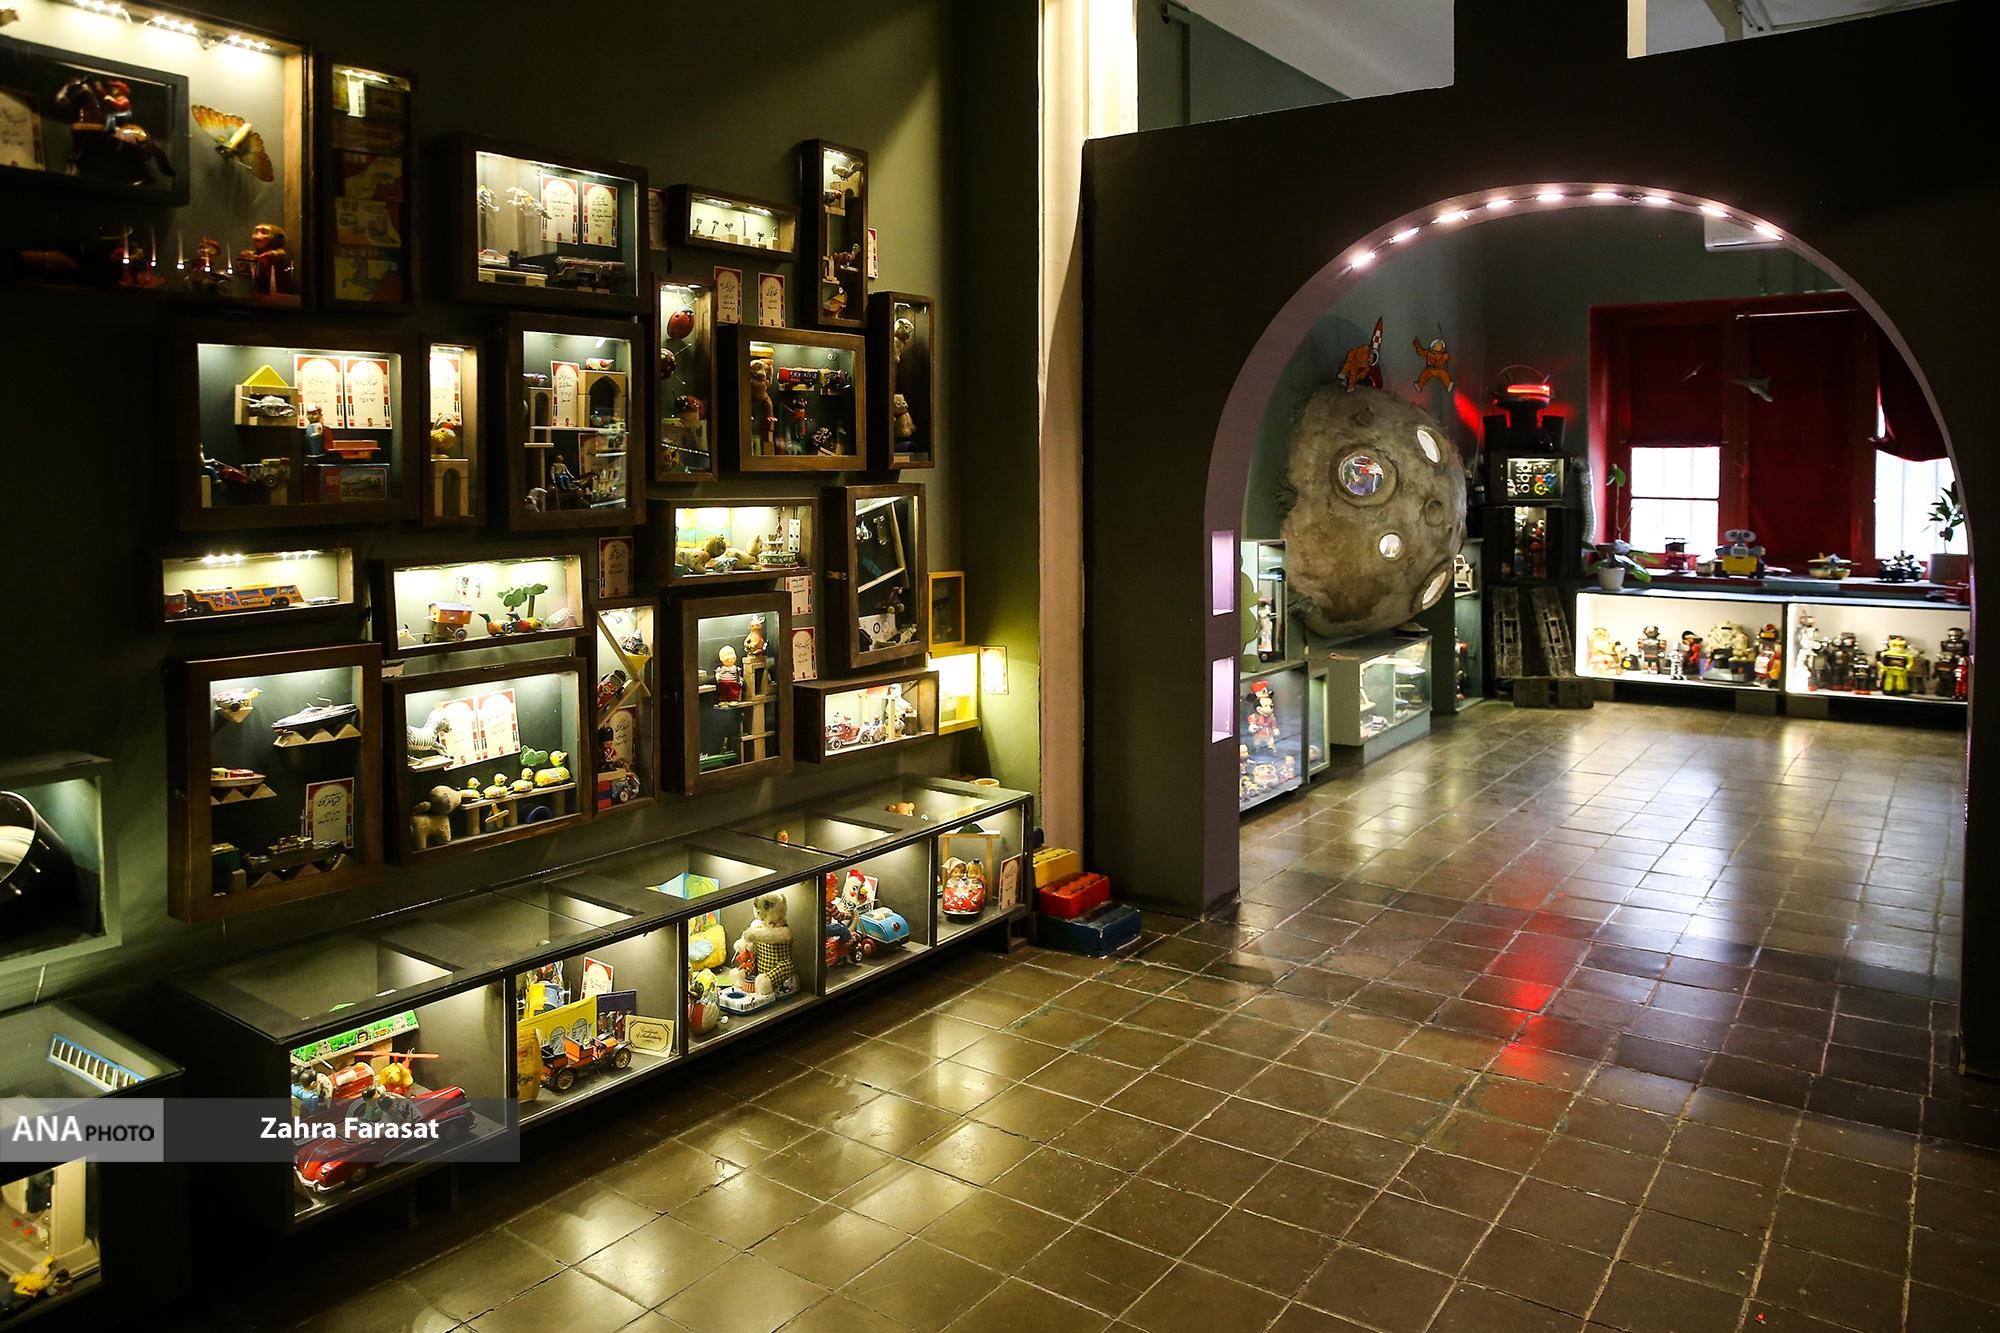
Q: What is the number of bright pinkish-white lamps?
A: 9